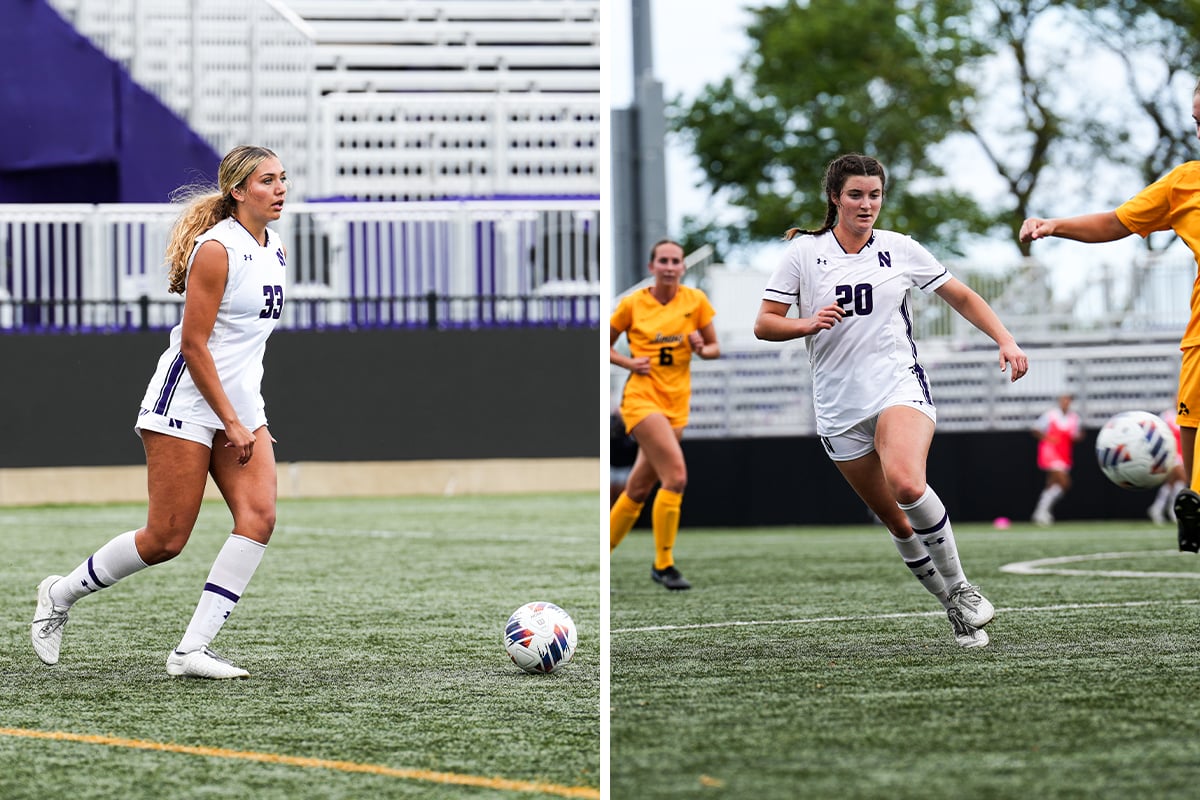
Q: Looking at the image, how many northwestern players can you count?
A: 2